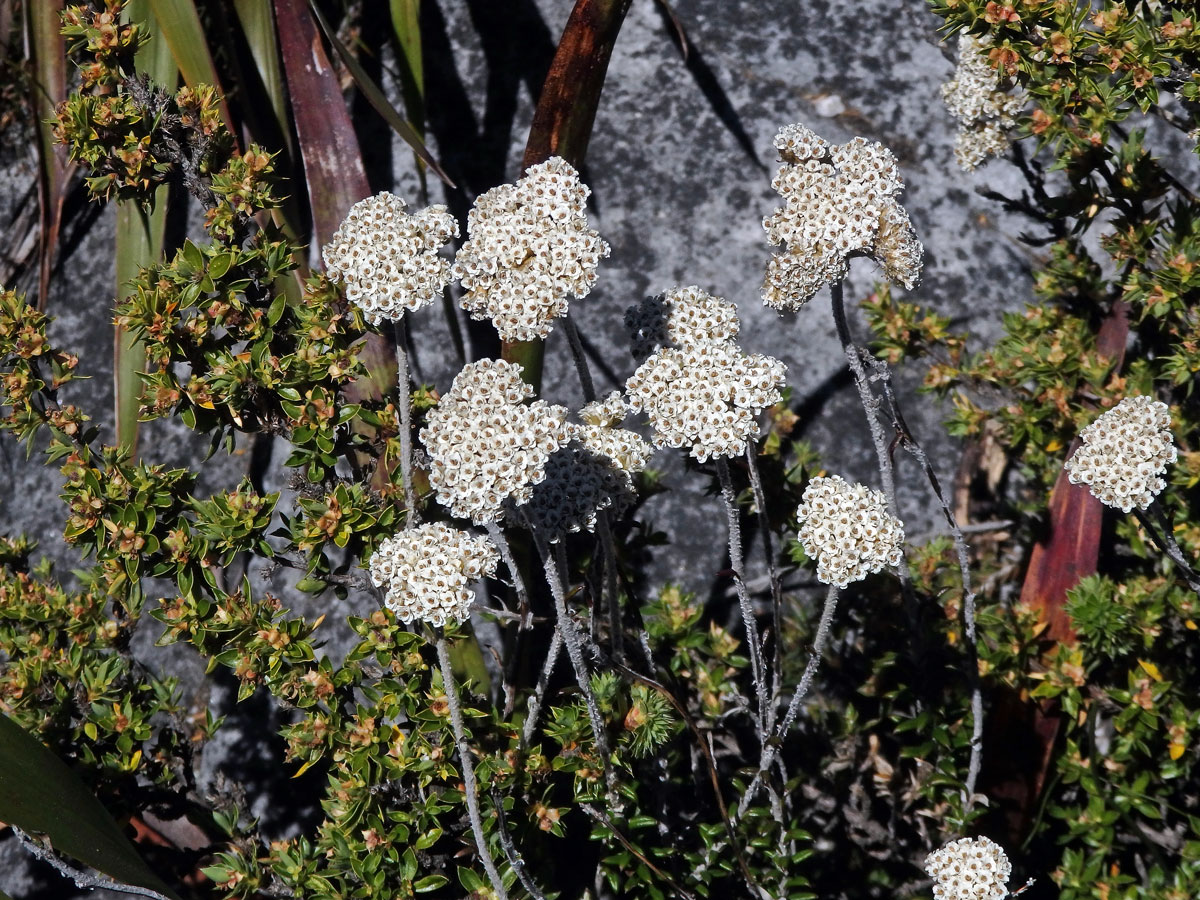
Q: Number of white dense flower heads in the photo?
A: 11